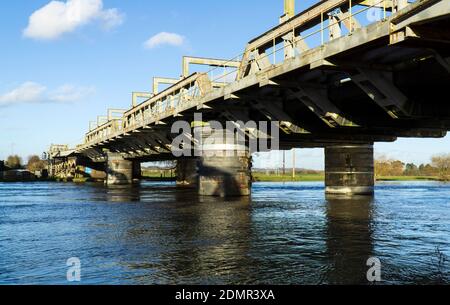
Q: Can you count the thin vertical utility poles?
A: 2